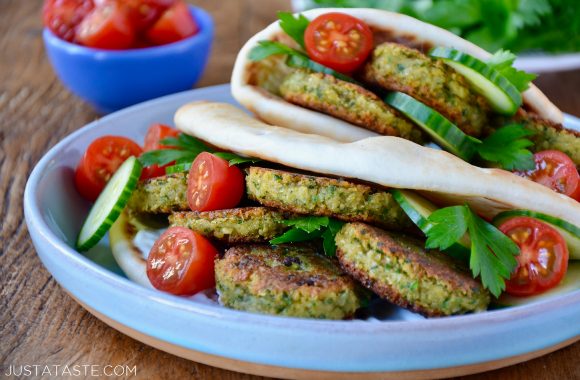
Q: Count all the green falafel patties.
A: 8